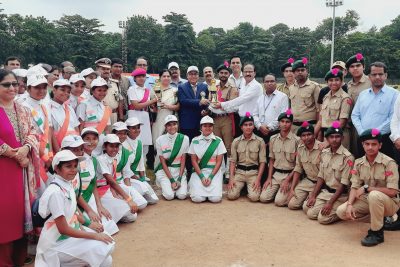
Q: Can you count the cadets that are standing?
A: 5